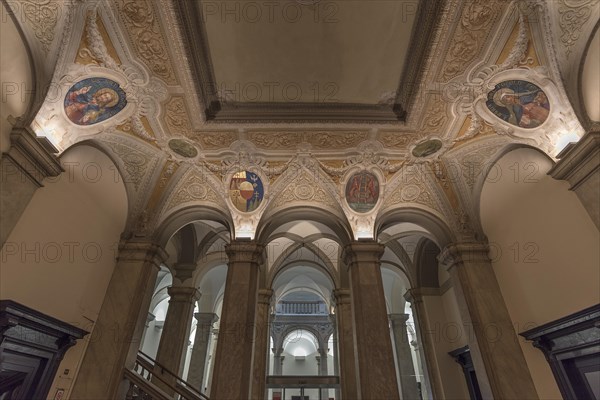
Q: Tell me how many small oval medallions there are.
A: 2